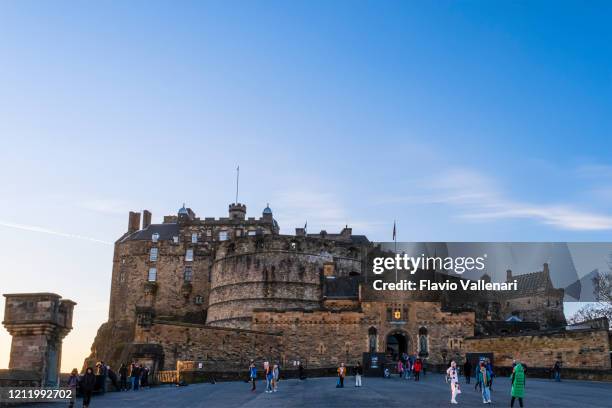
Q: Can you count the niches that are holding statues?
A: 2